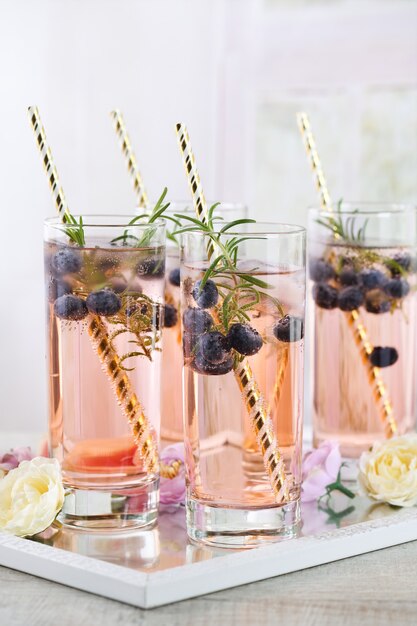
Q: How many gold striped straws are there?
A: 4